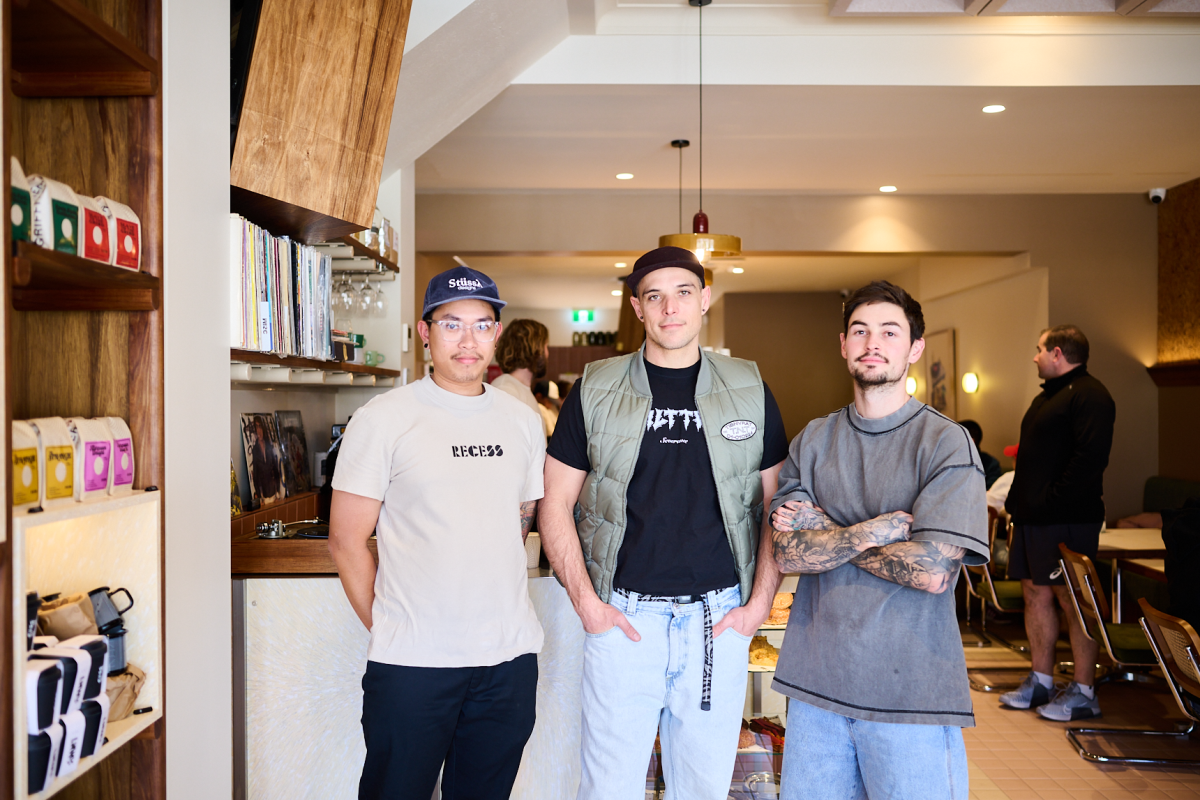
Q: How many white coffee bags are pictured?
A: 8